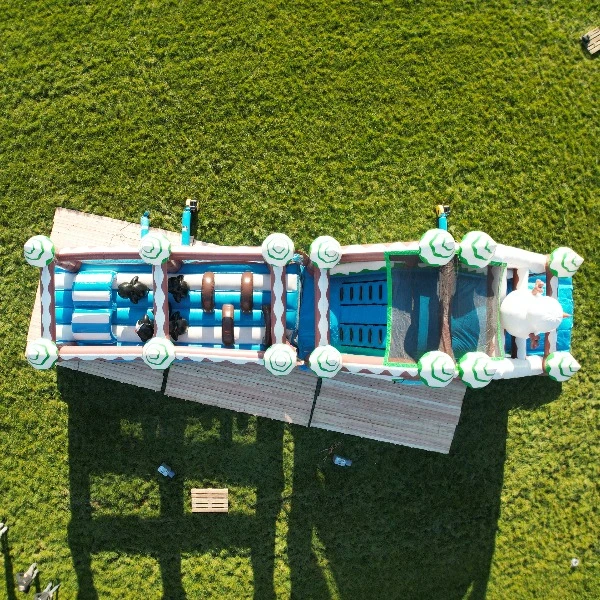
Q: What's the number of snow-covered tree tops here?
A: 14